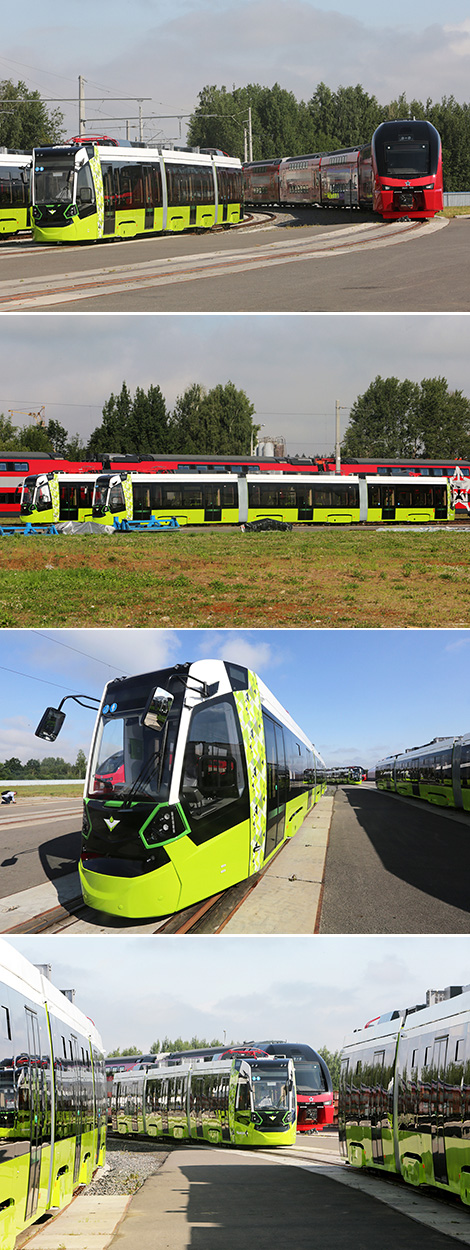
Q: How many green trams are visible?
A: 10